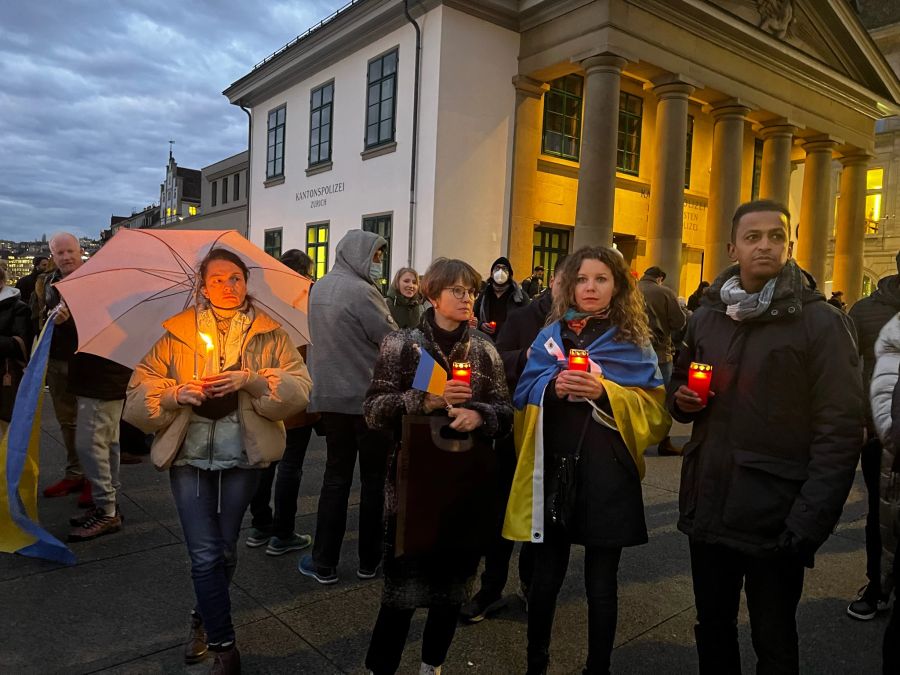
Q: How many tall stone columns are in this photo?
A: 6